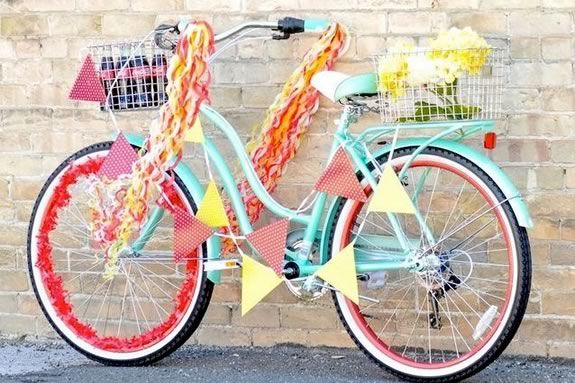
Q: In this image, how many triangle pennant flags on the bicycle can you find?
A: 10